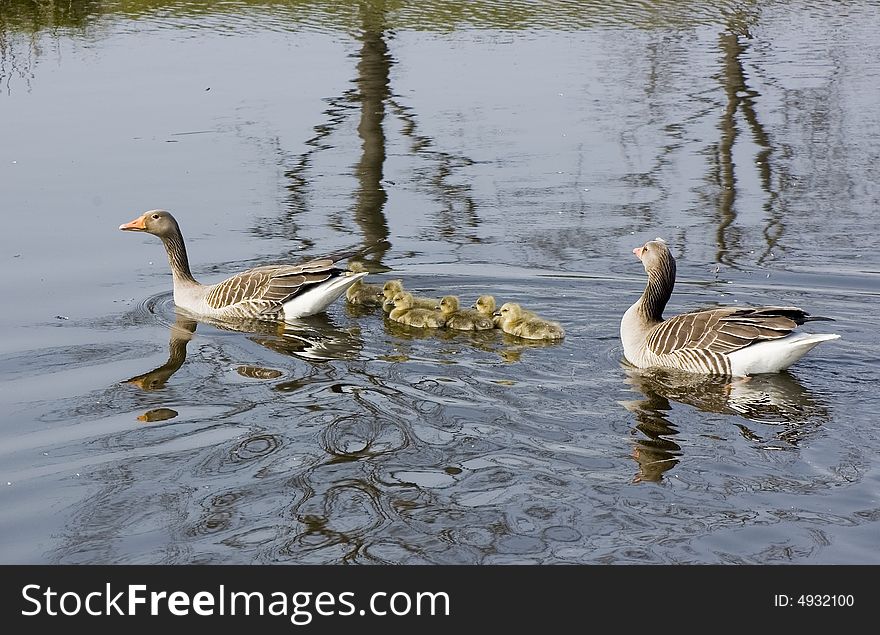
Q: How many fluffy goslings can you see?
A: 6